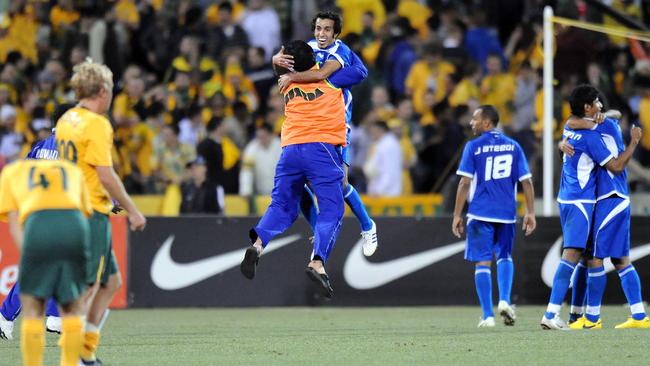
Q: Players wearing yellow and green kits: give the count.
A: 2